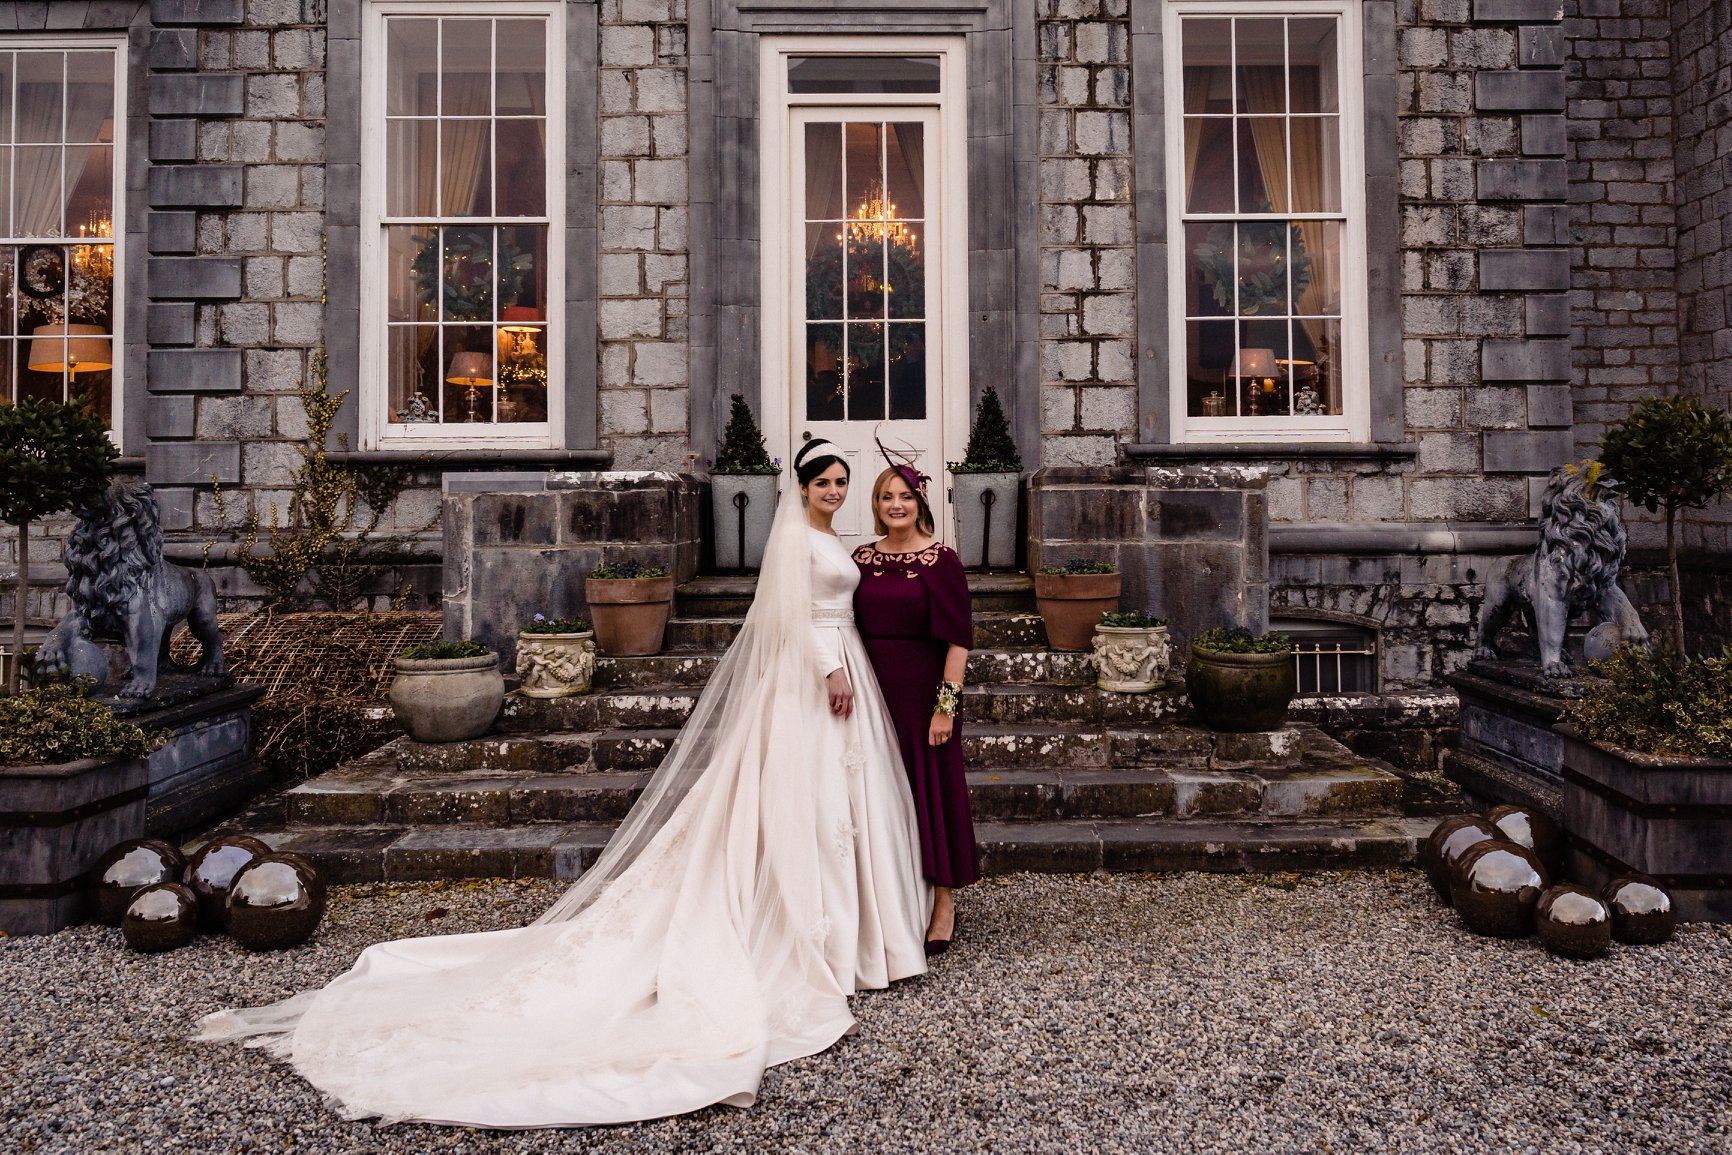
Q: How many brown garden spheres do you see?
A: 9